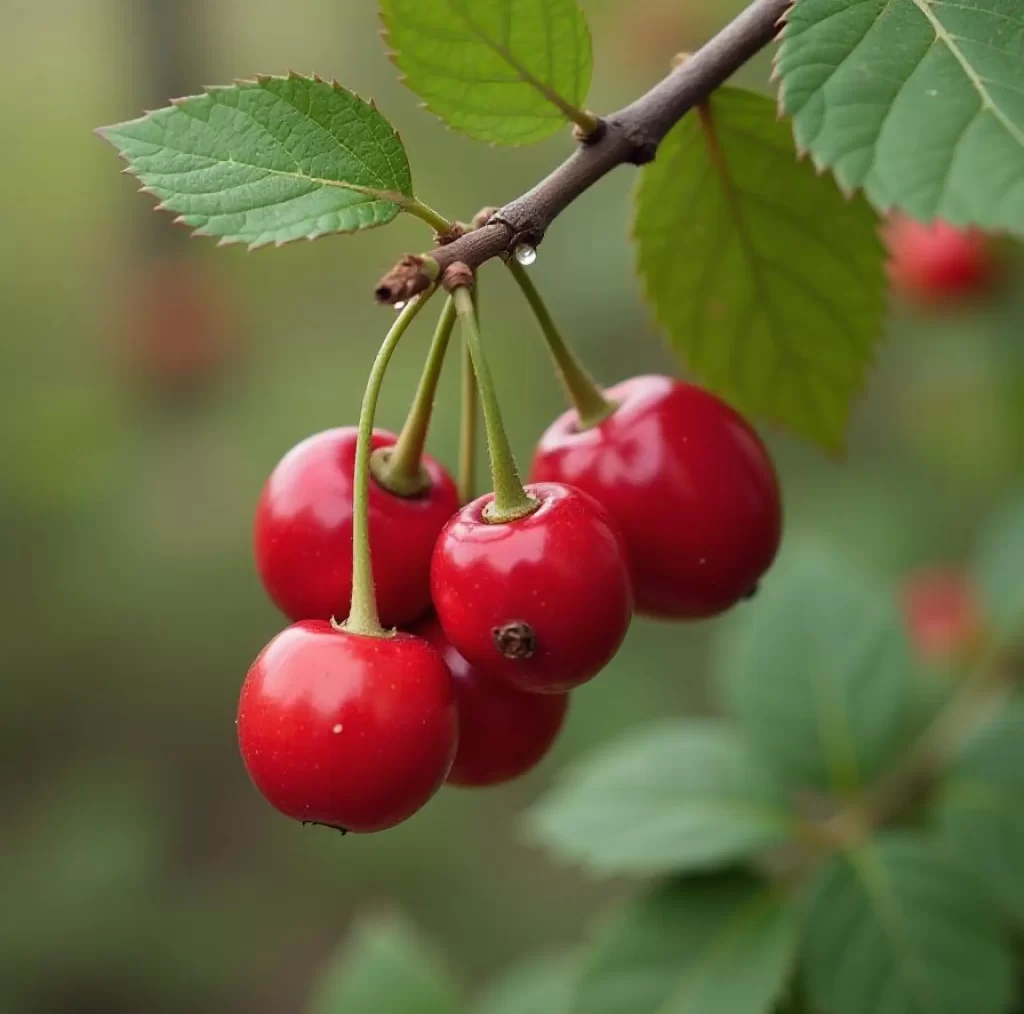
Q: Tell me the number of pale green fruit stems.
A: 5